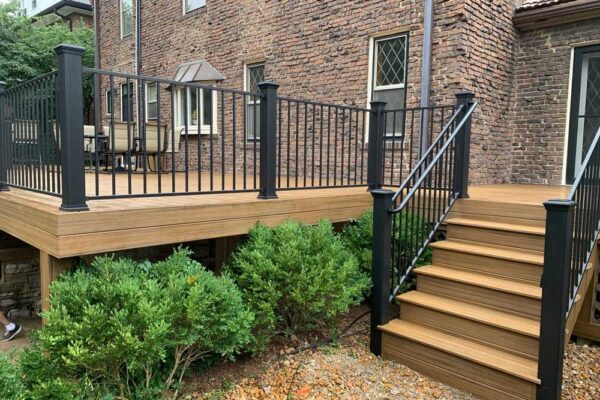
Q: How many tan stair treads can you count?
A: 5